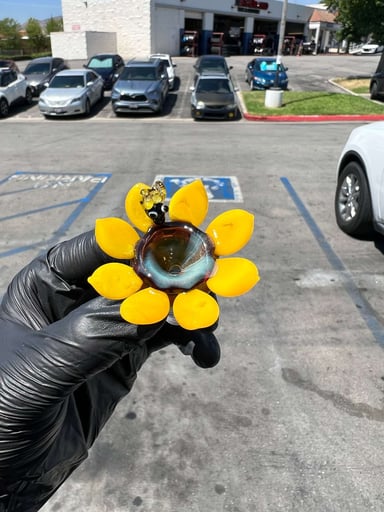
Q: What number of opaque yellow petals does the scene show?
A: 8